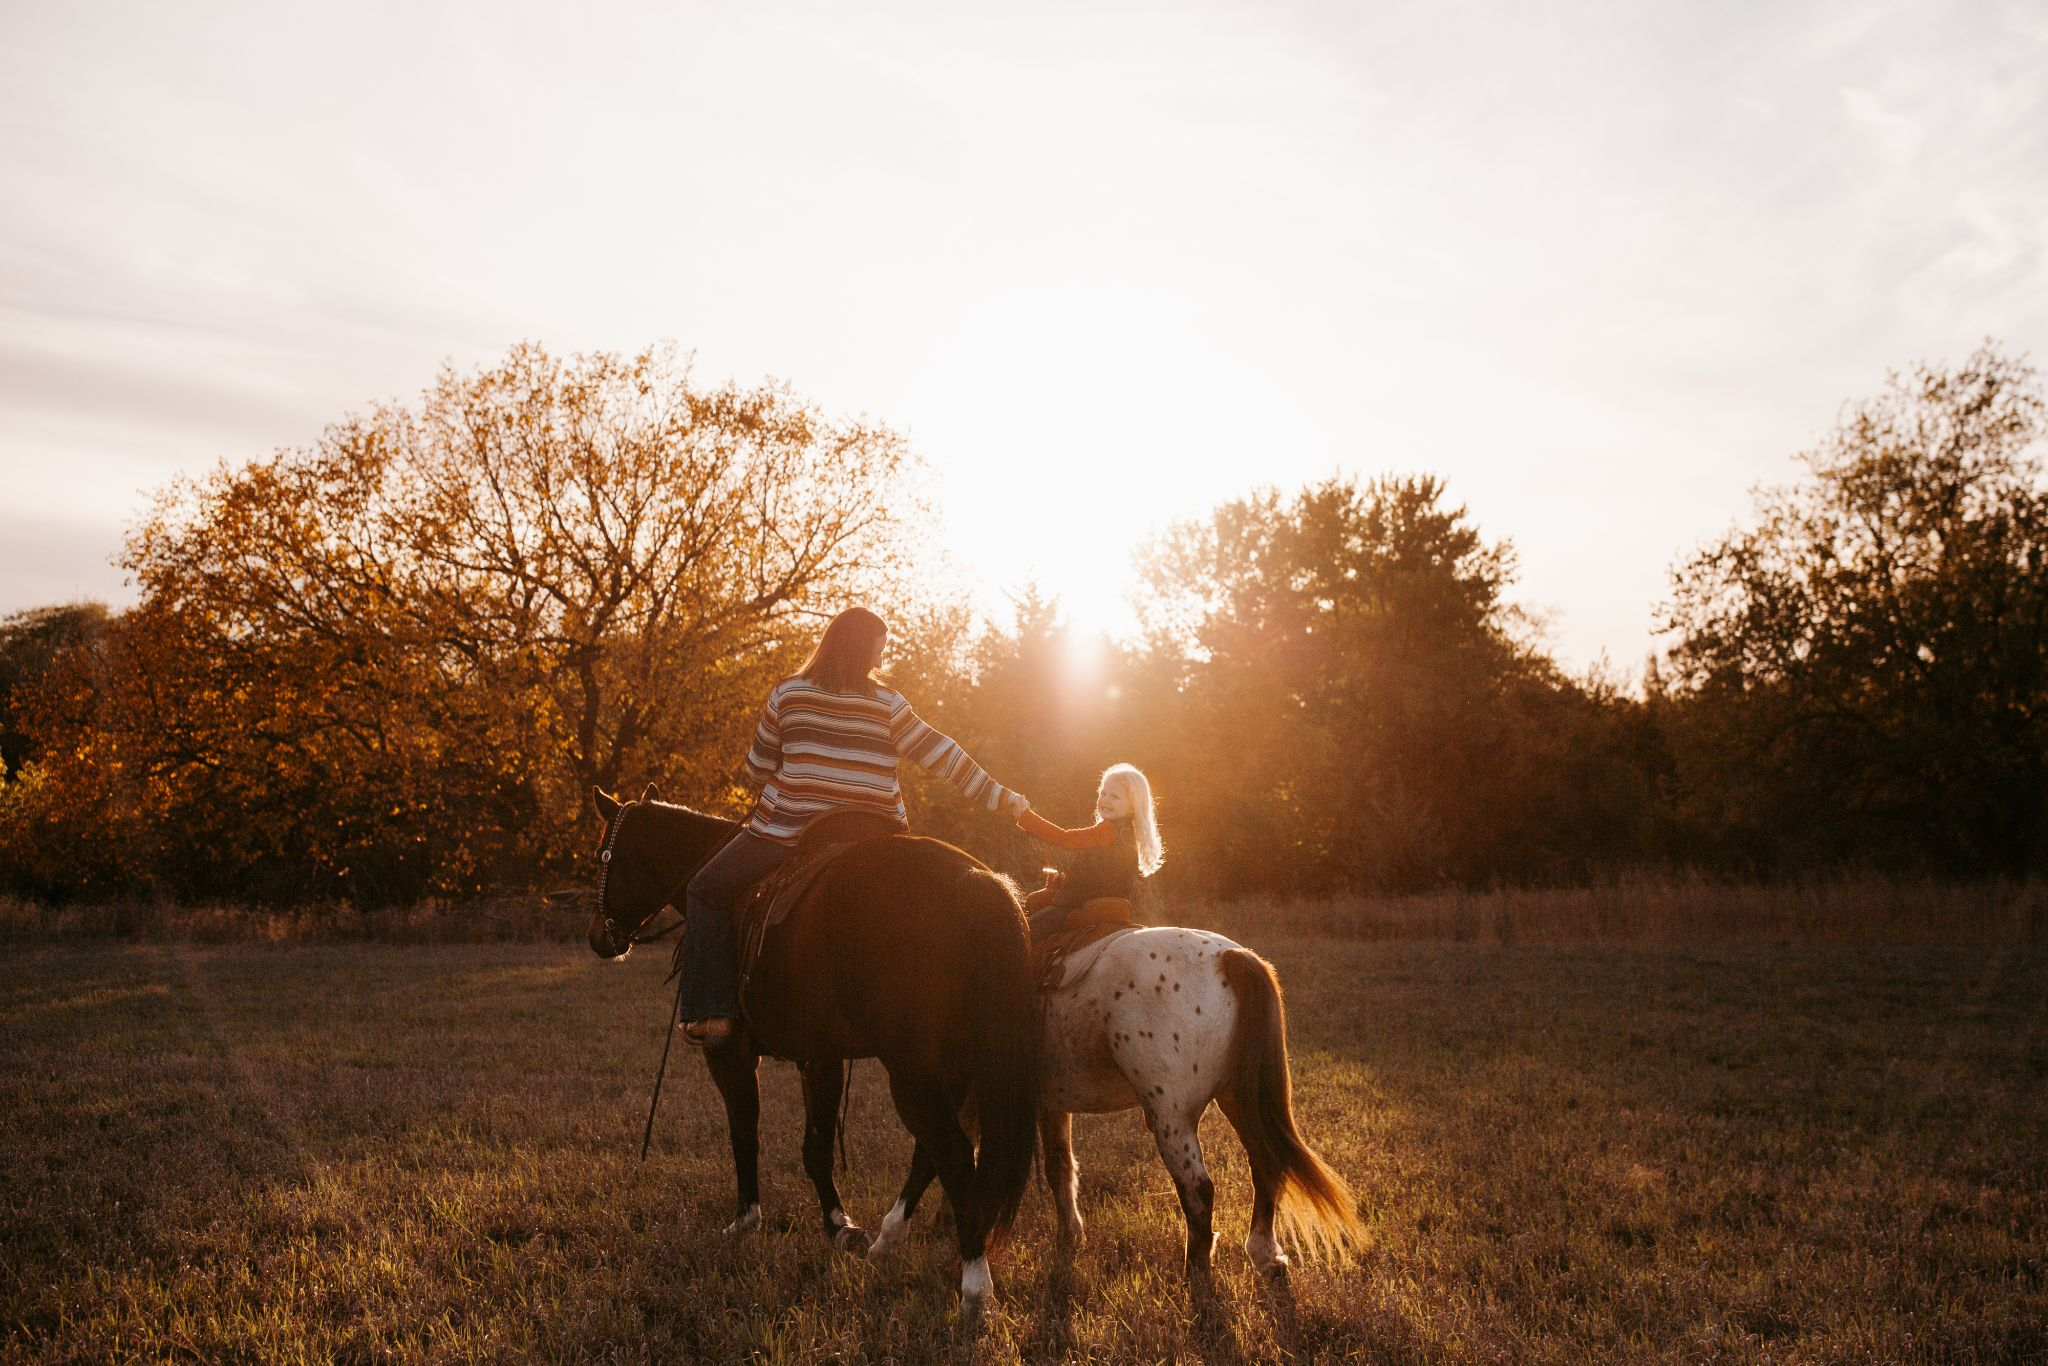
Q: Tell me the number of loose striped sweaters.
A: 1